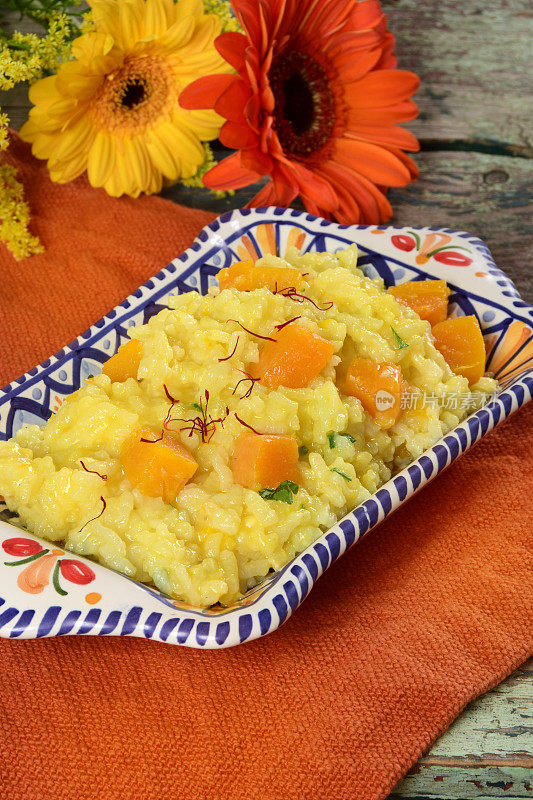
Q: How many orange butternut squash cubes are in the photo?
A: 8